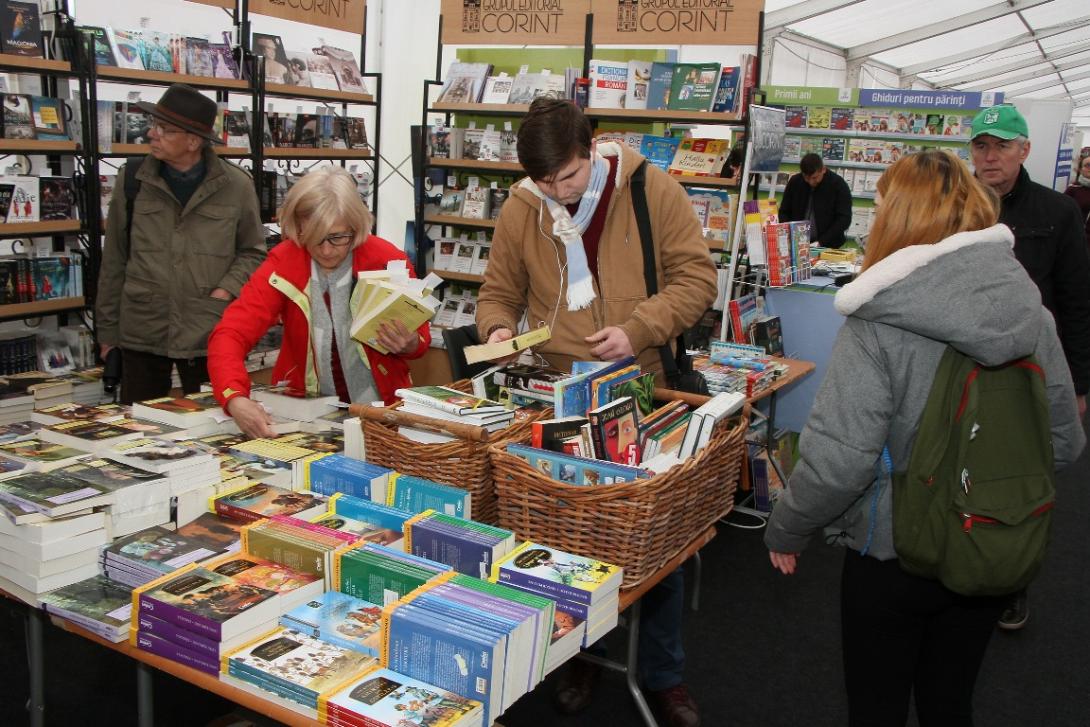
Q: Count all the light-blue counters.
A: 1